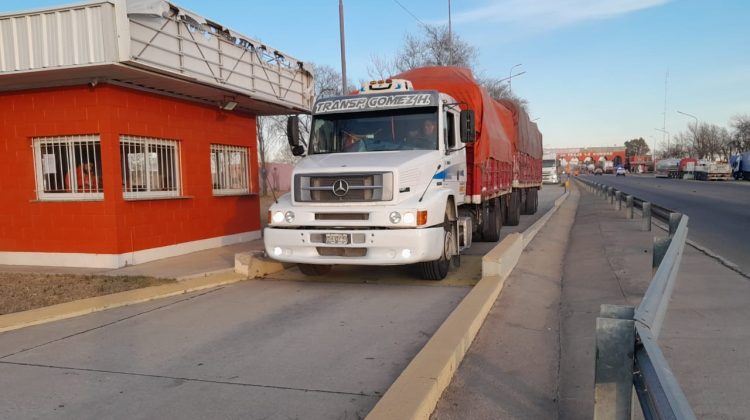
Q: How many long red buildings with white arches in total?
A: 1